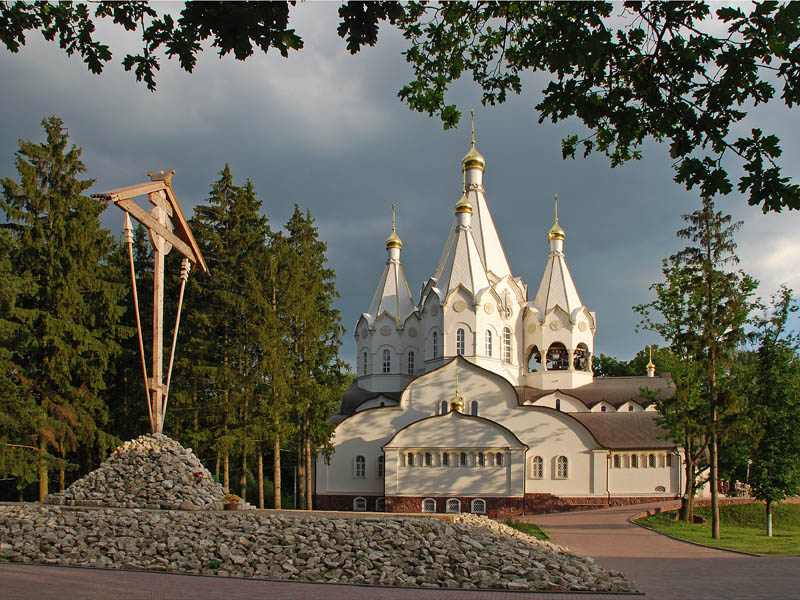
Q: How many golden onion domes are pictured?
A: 6